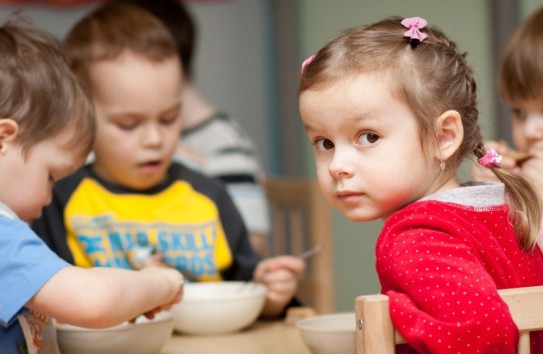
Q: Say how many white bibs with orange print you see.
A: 1